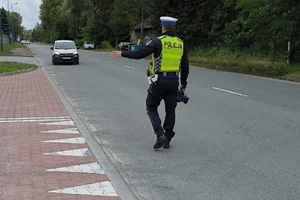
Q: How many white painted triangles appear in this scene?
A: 6